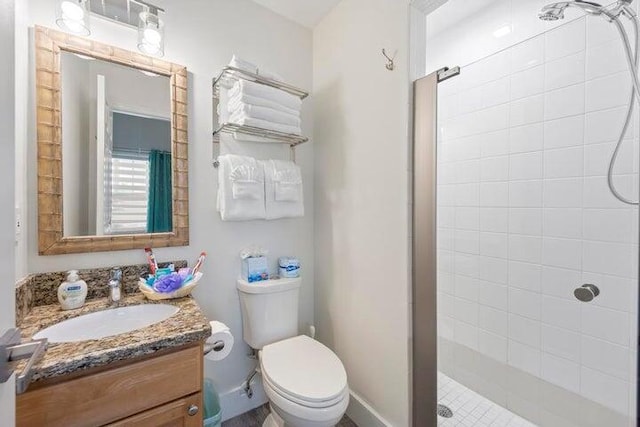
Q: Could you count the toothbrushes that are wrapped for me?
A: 2